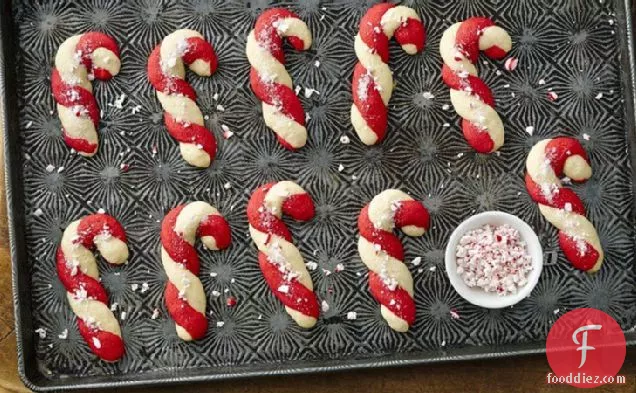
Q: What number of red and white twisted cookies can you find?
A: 10